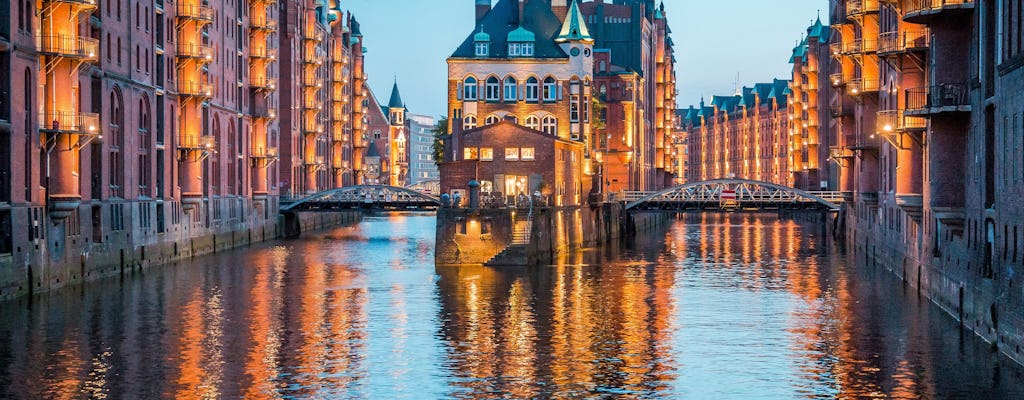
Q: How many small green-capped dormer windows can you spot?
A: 2